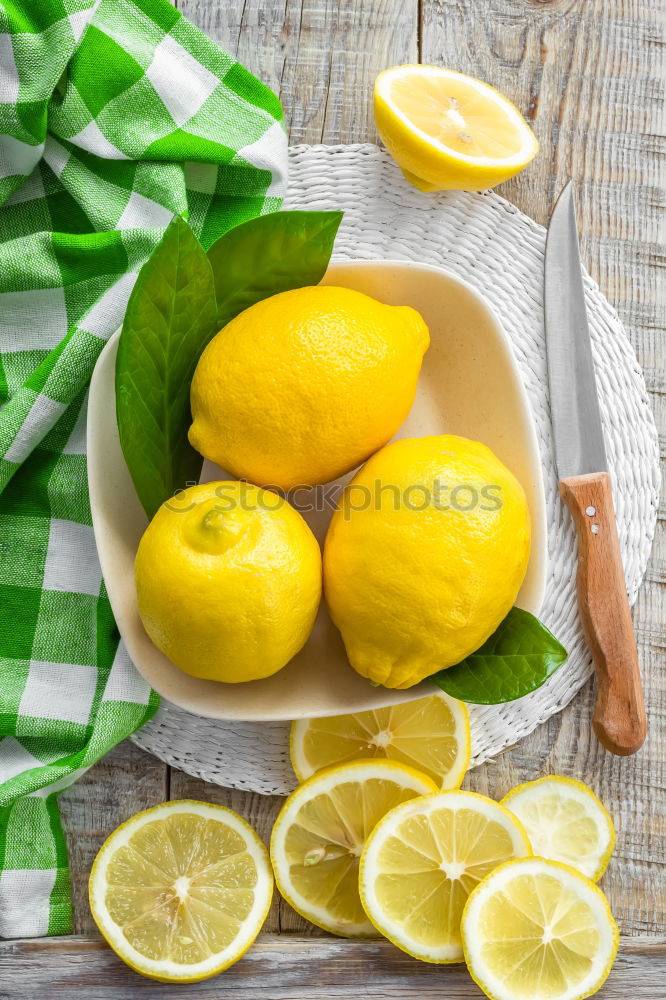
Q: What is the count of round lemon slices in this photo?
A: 6